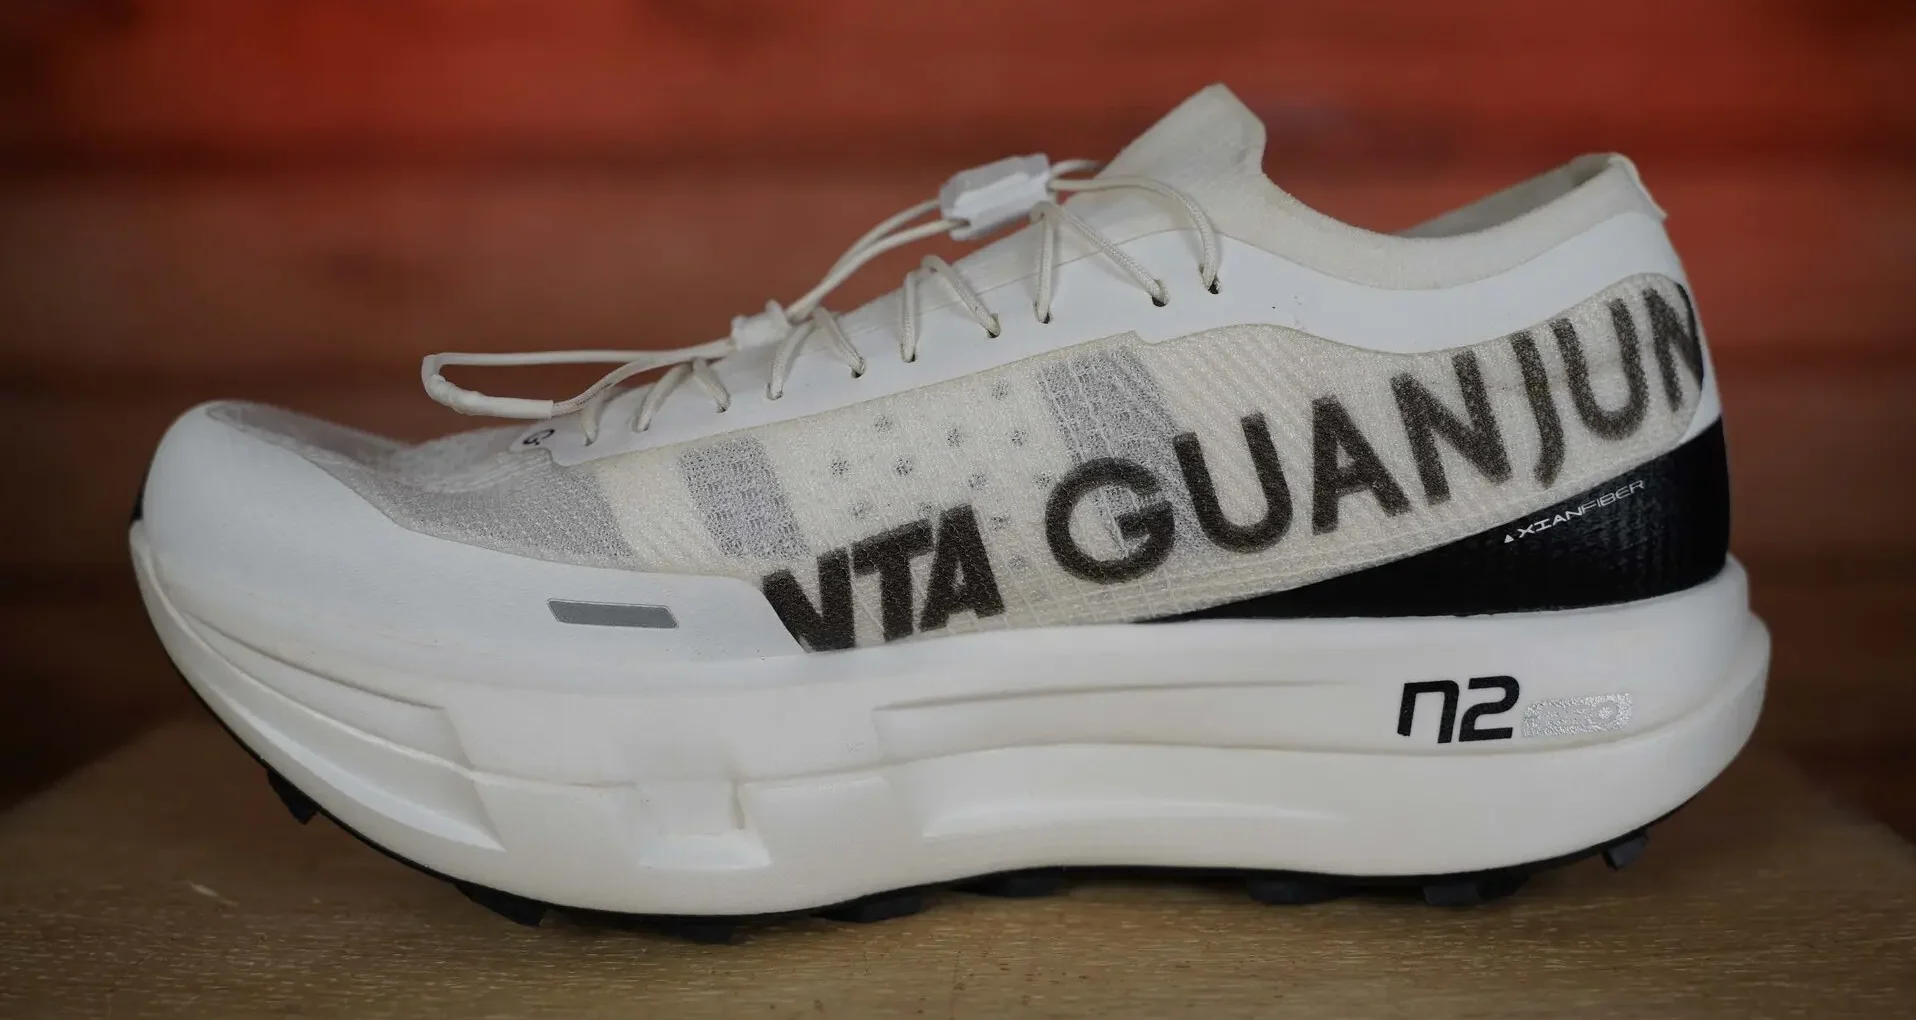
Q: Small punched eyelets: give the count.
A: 10